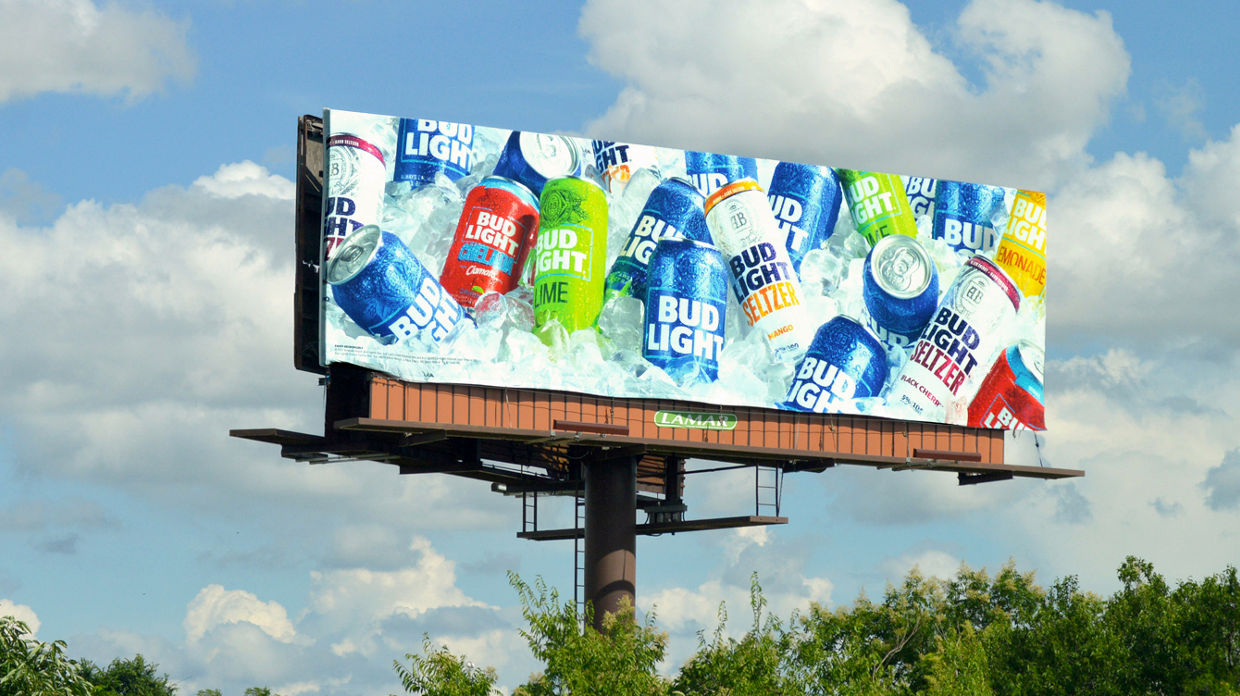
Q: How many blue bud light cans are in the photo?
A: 11